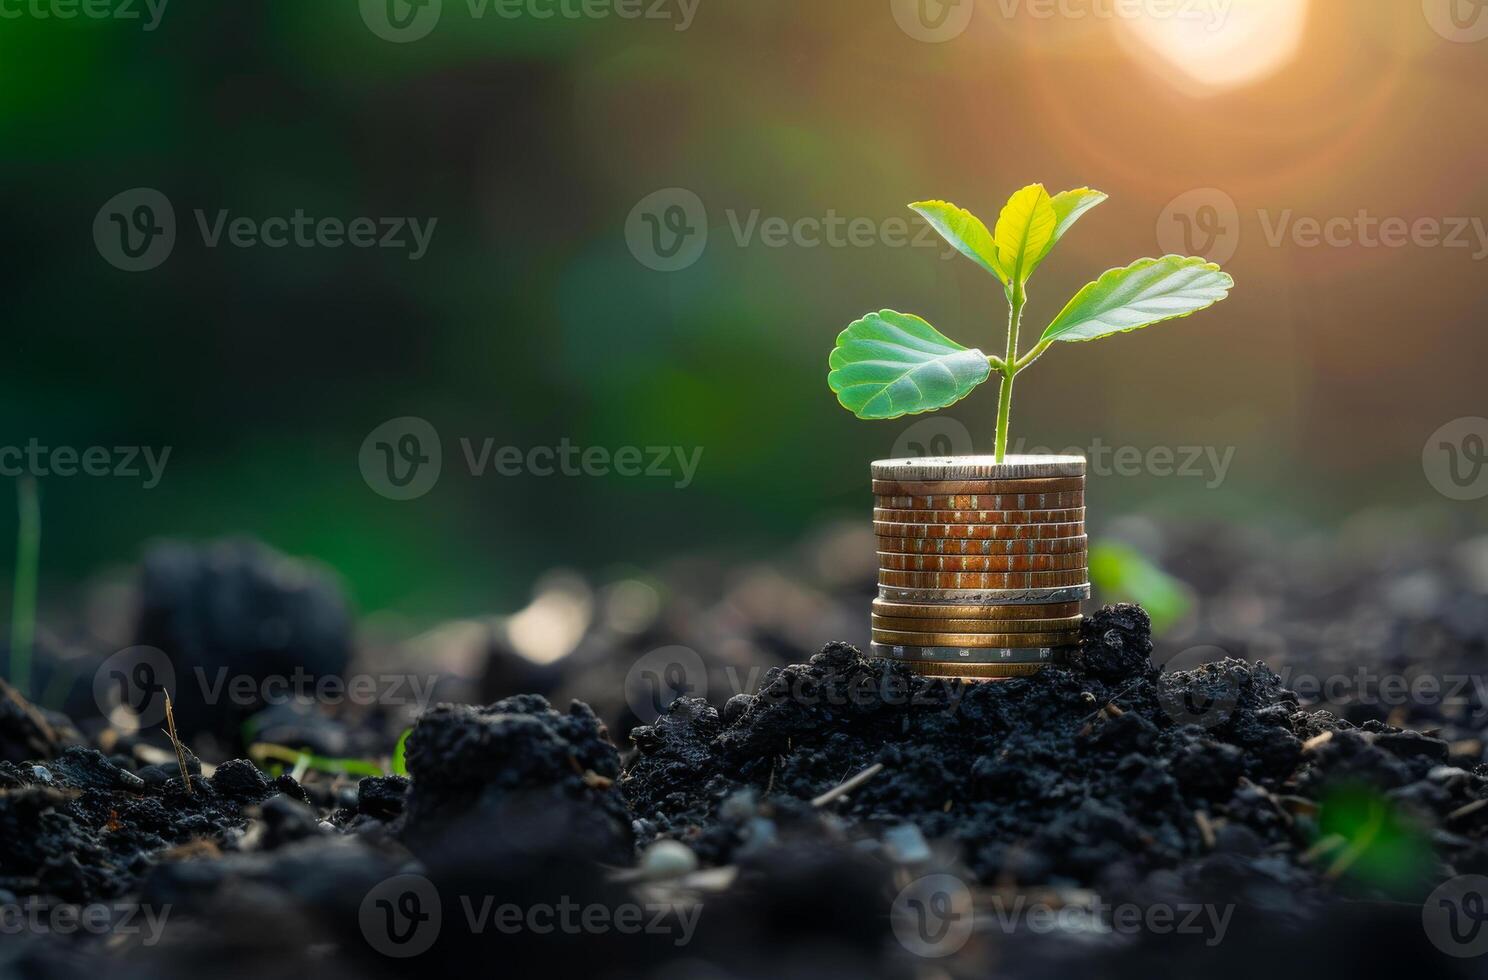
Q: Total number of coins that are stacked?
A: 14